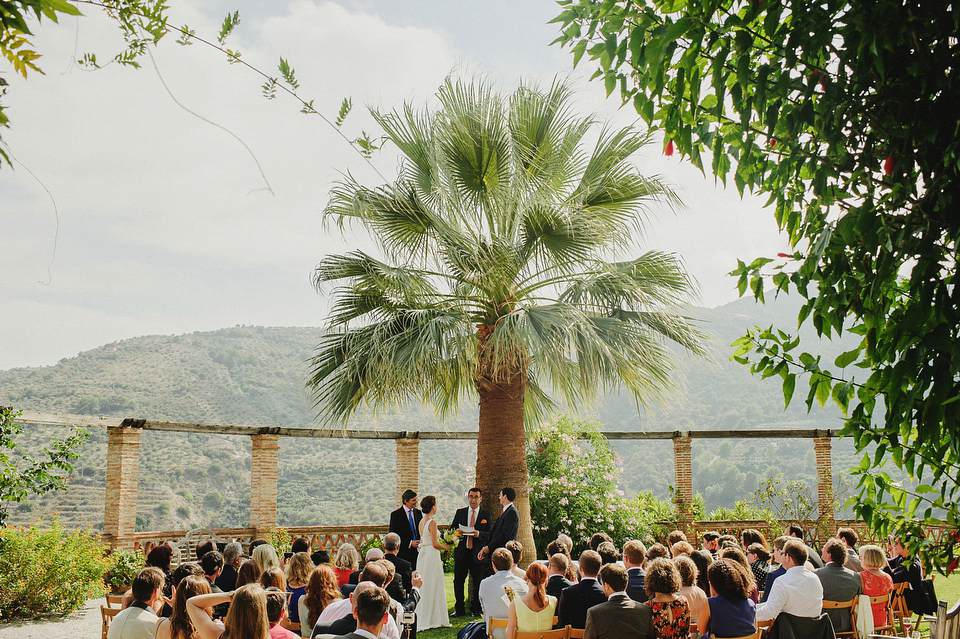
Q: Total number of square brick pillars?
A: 5